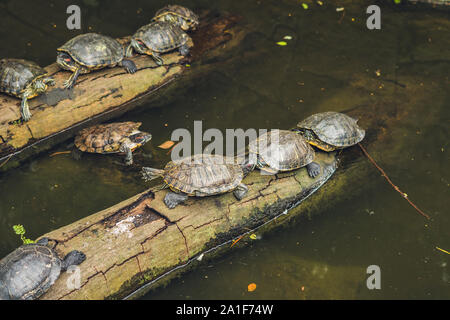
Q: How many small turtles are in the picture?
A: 9